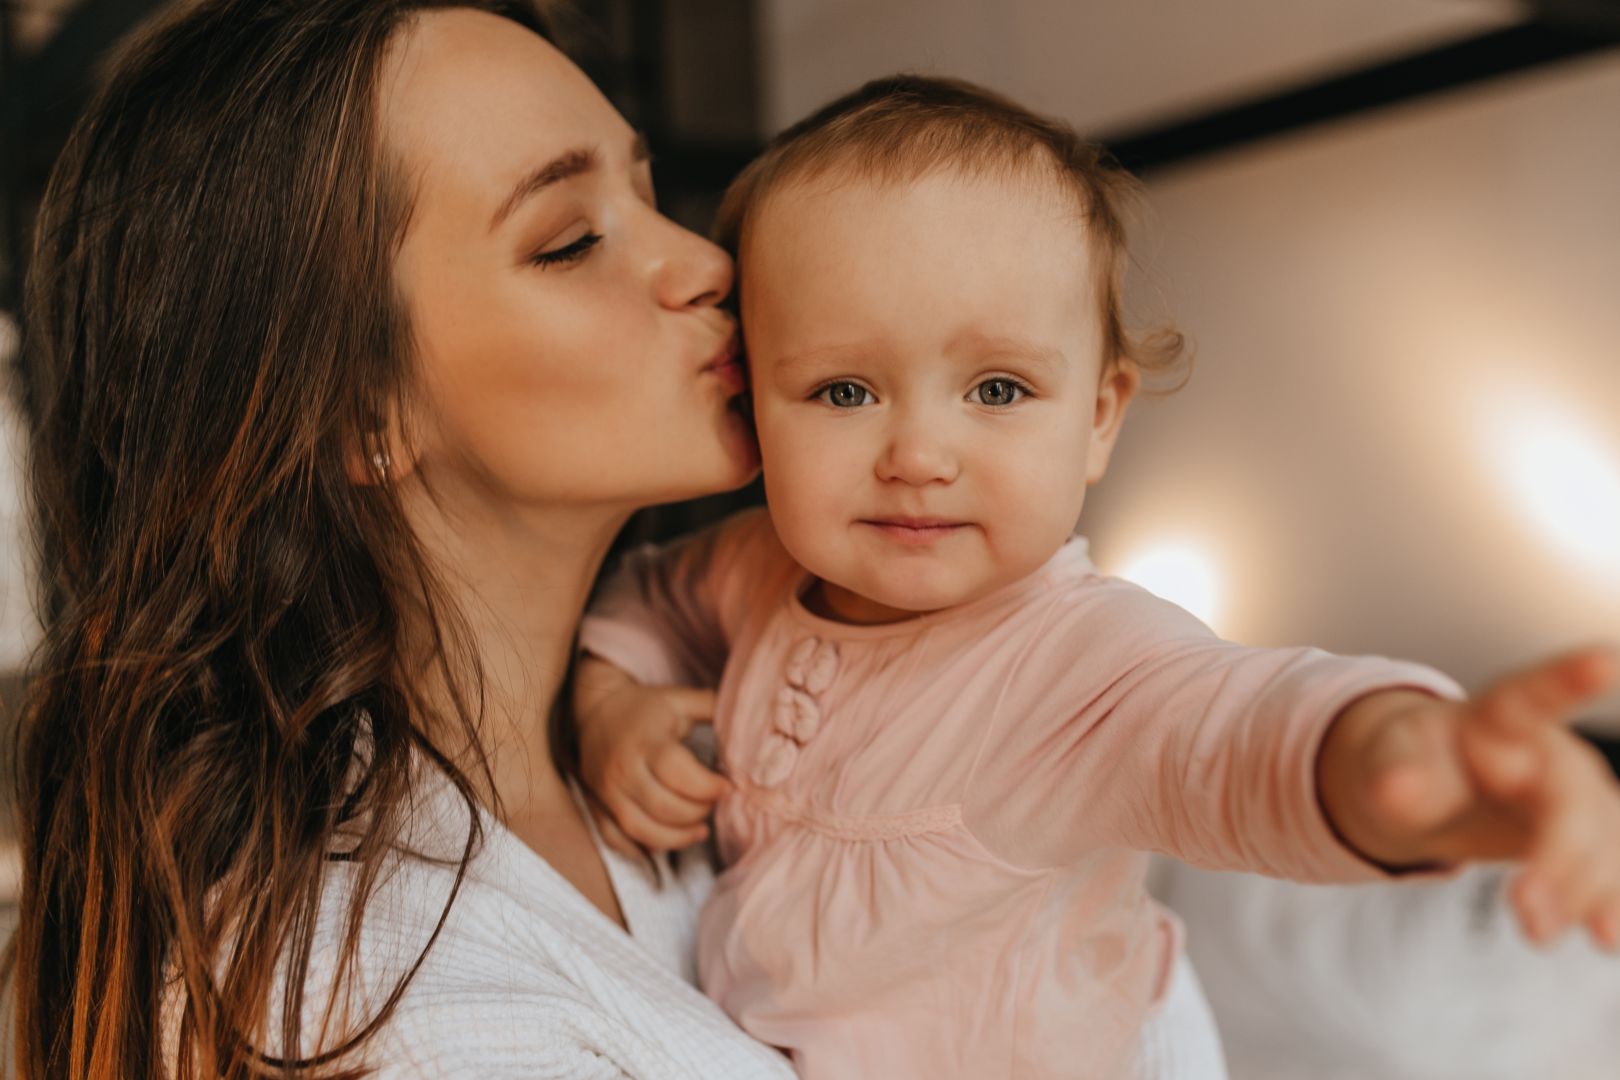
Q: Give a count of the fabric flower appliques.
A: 3